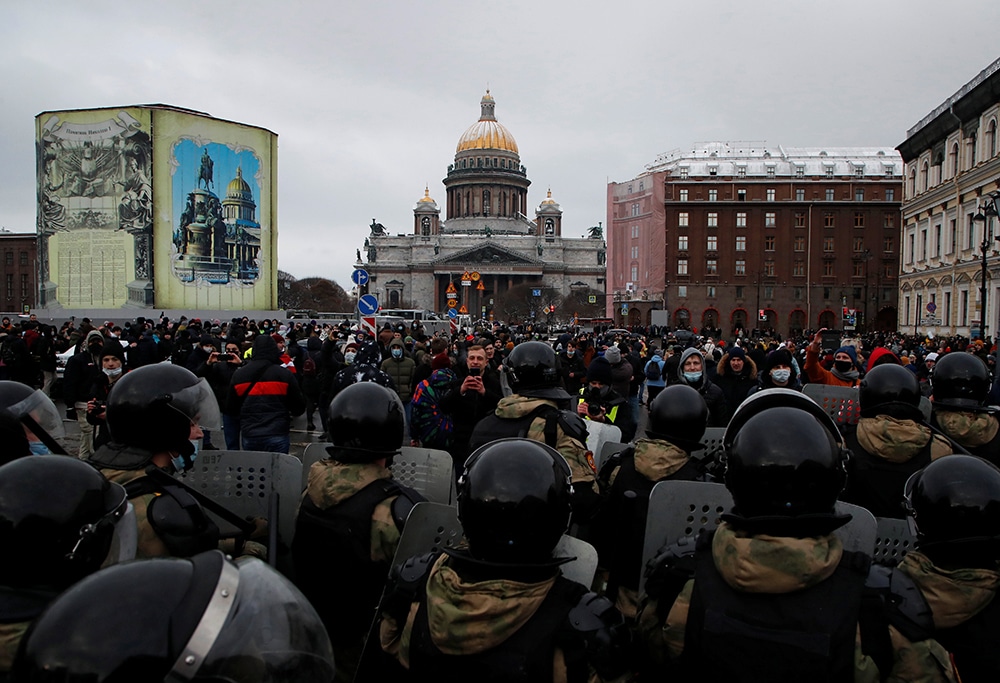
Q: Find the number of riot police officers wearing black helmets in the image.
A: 12